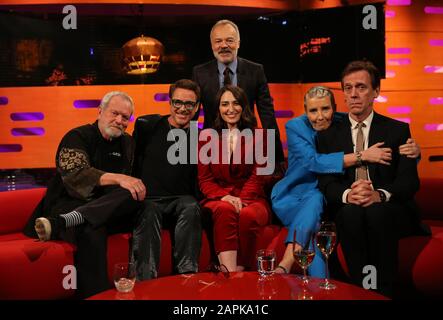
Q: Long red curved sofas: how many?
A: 1